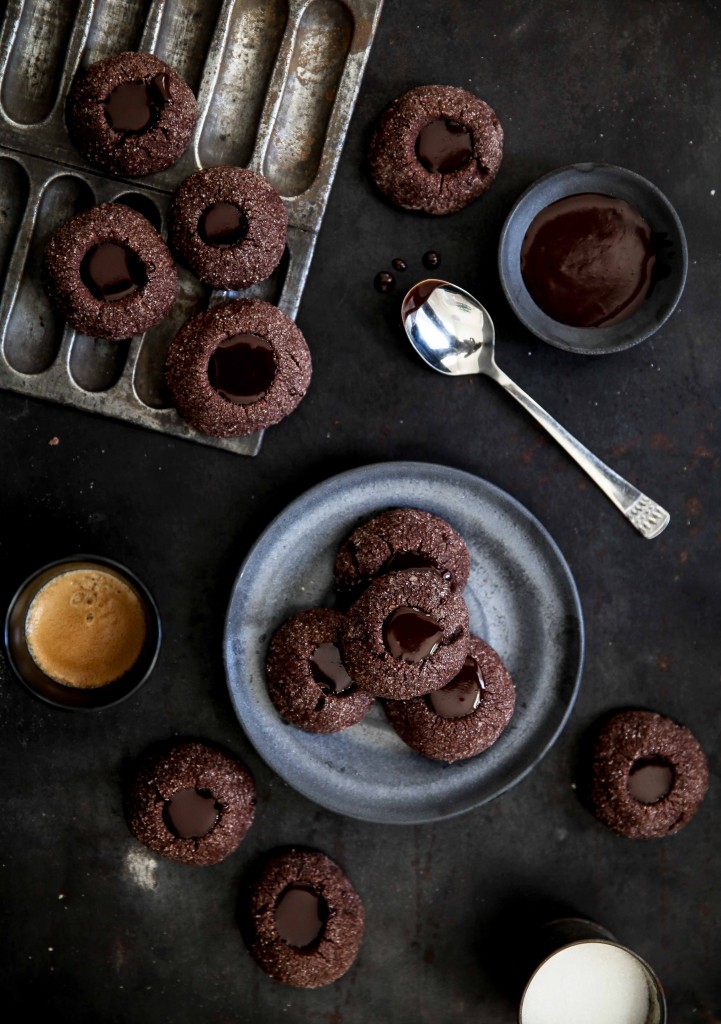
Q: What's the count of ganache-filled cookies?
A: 12